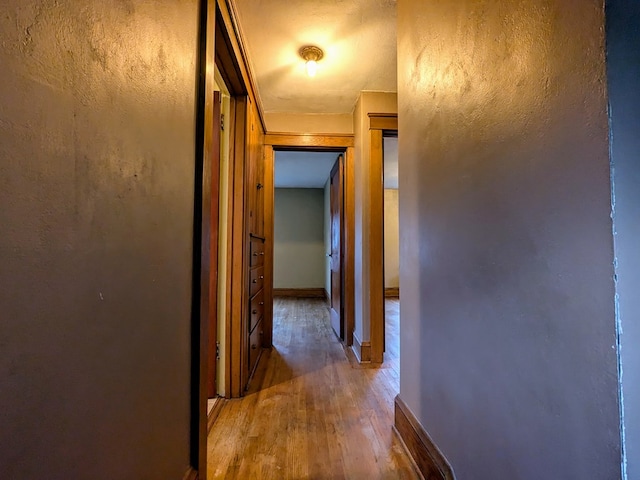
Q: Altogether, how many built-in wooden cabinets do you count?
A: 1